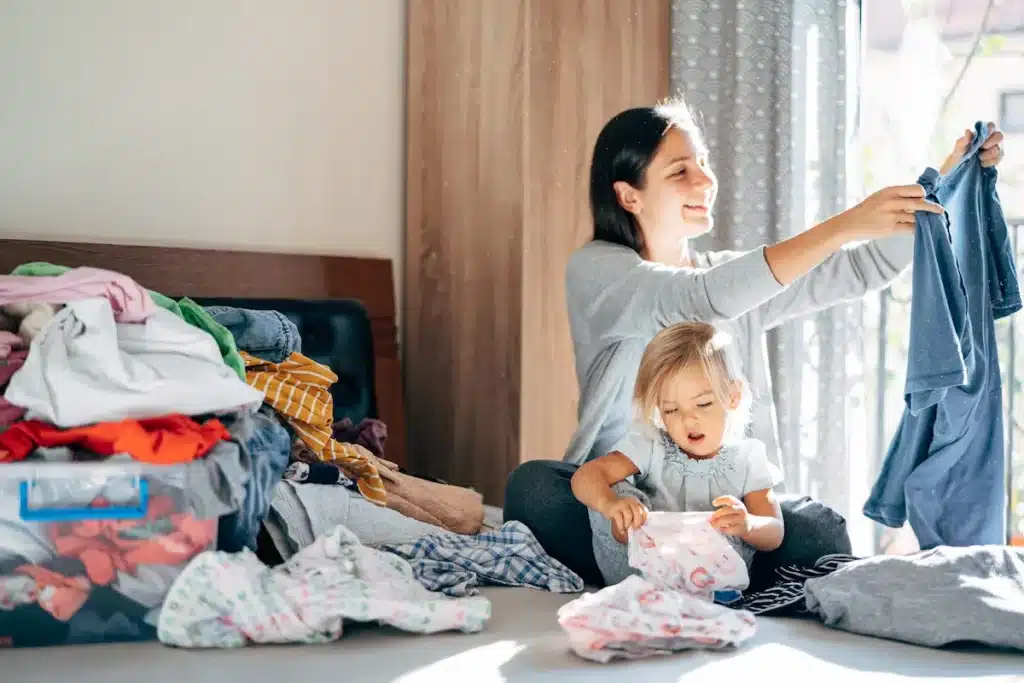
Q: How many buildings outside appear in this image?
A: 1